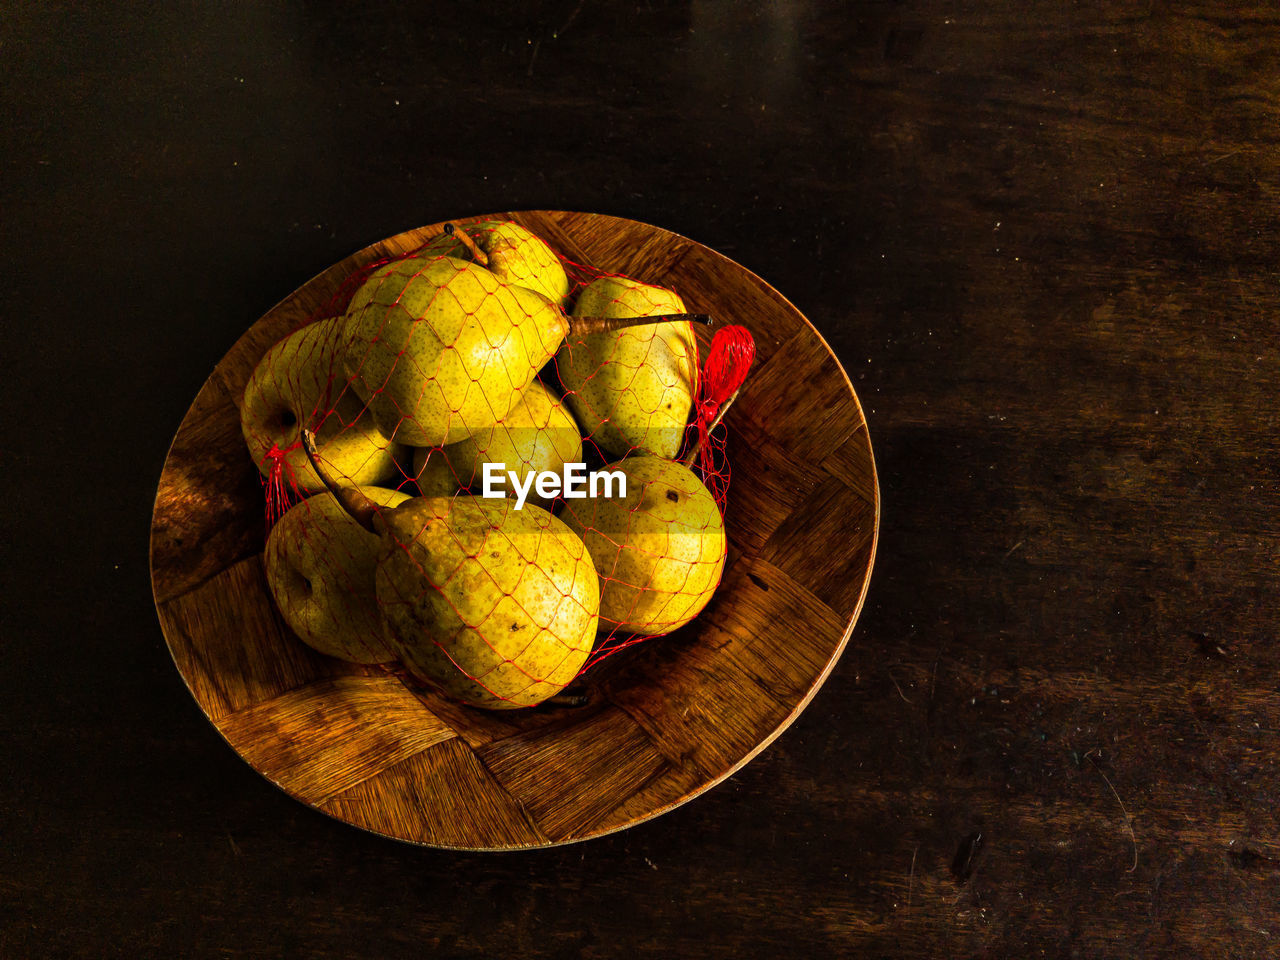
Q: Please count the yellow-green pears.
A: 8